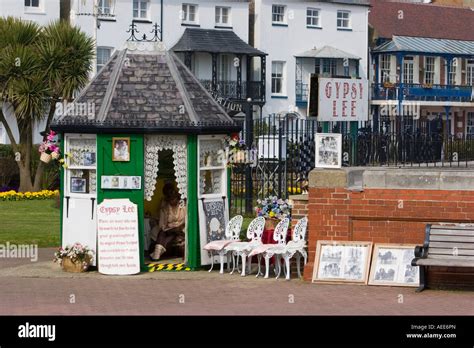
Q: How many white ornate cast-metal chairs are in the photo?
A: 4